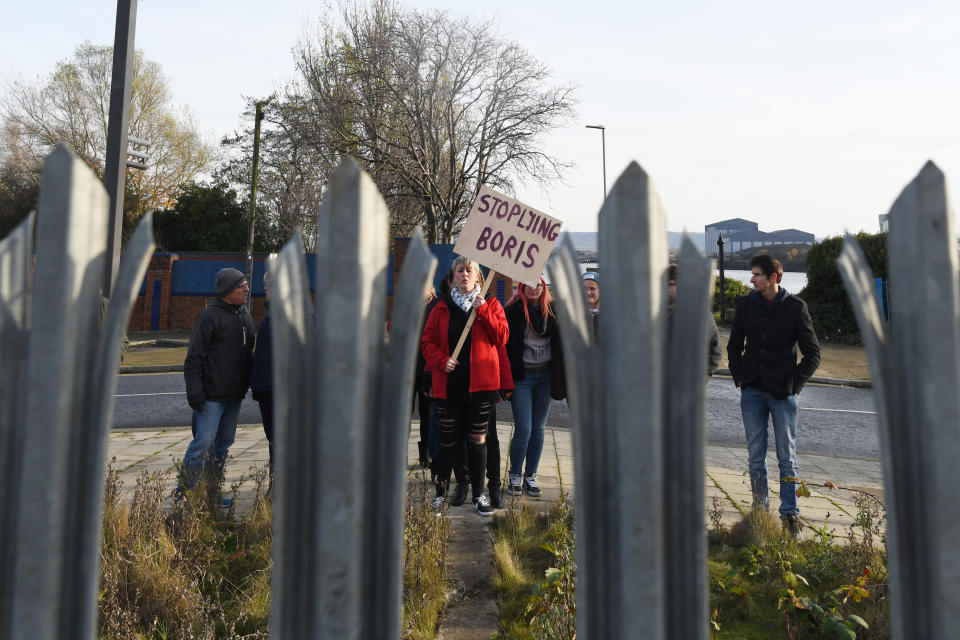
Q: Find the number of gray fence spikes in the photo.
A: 11